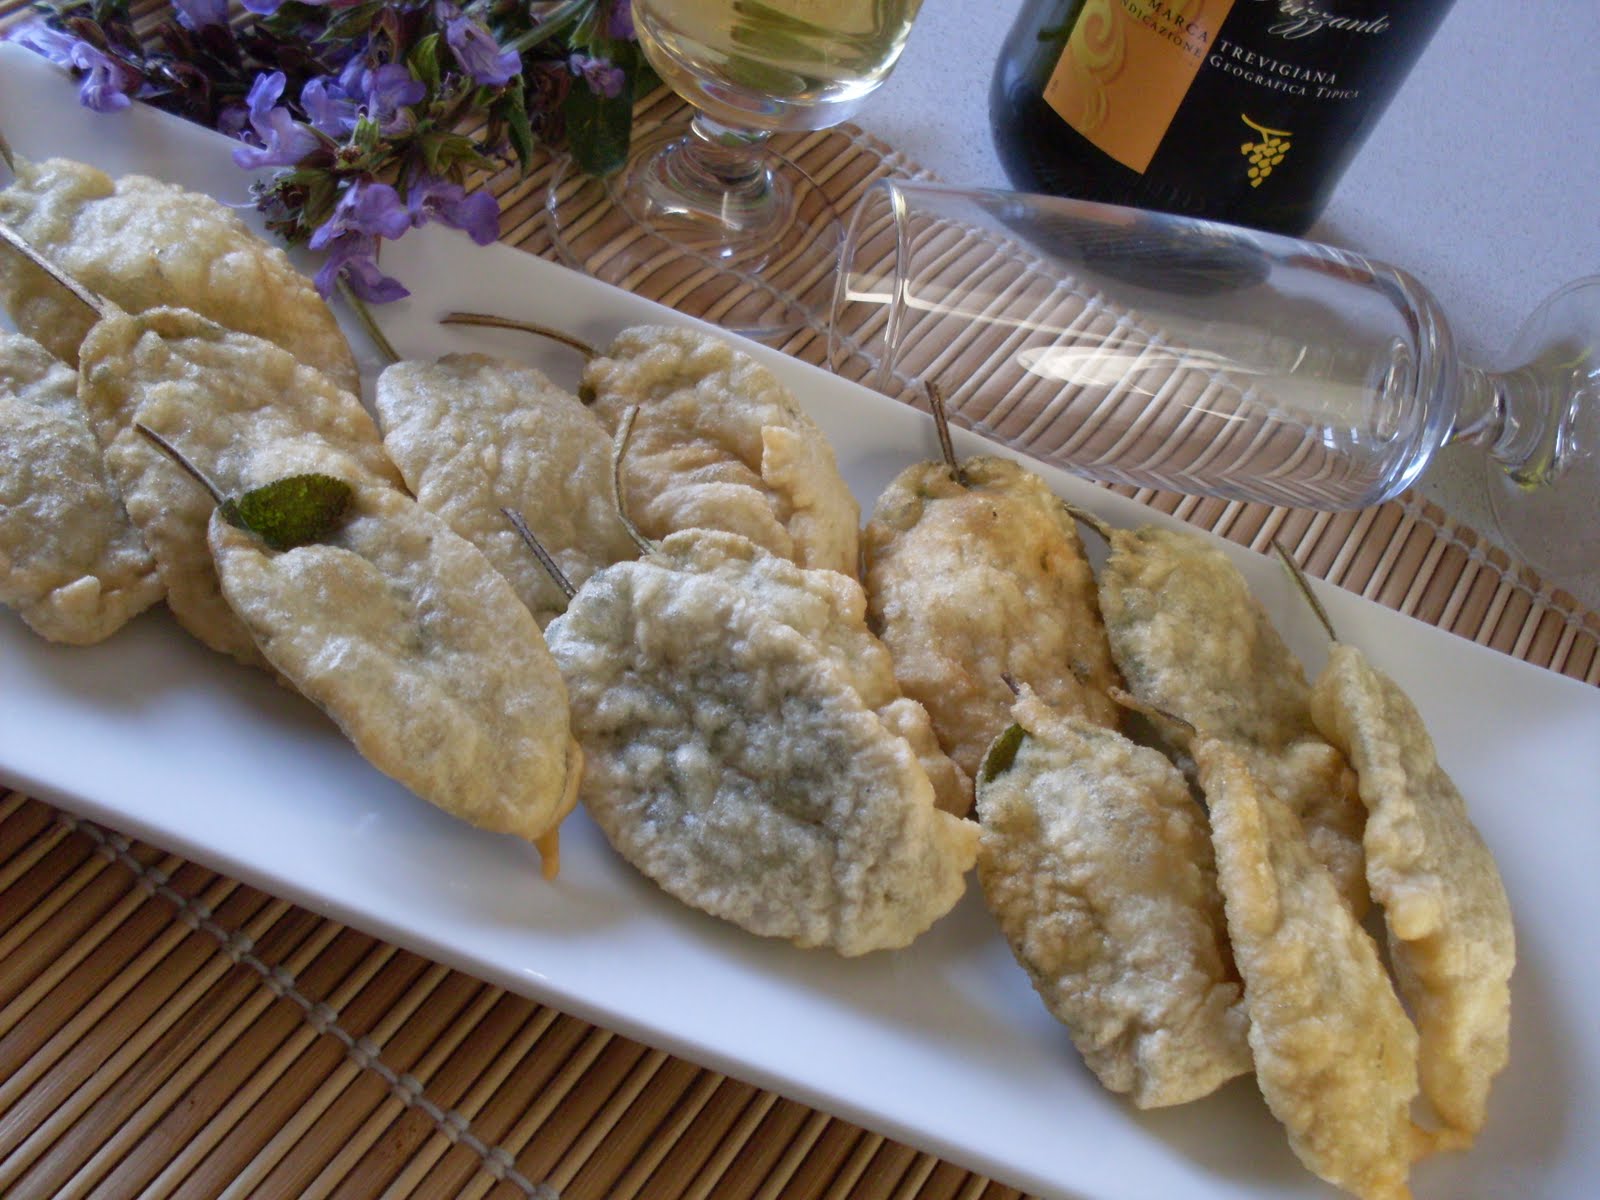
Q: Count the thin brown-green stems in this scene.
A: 12